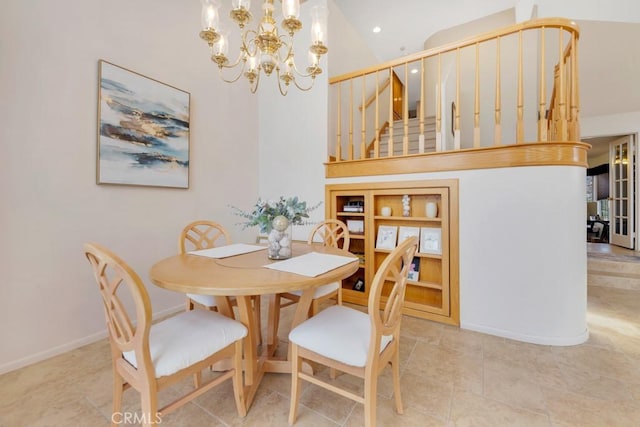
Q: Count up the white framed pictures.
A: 3